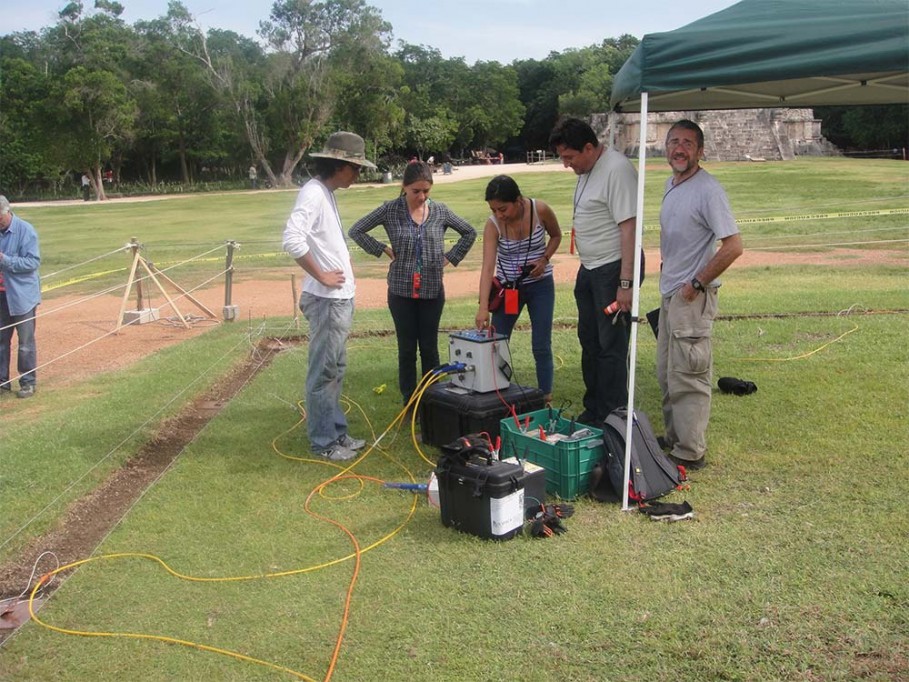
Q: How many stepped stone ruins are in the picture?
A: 1